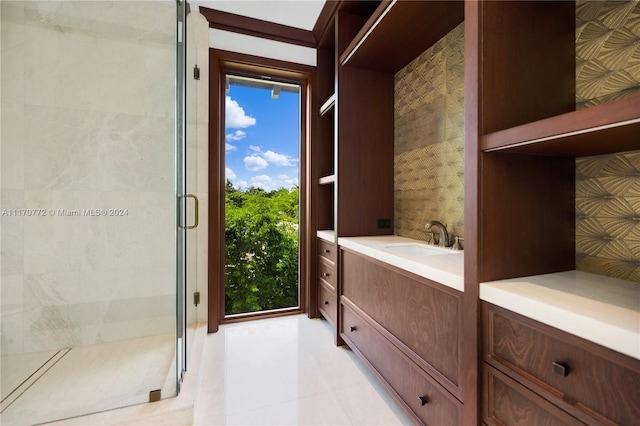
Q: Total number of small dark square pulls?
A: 6